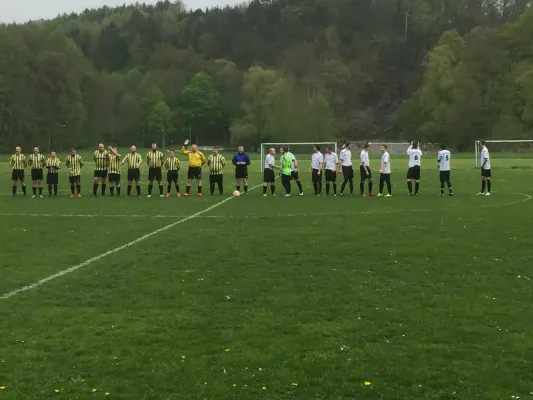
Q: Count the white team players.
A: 10